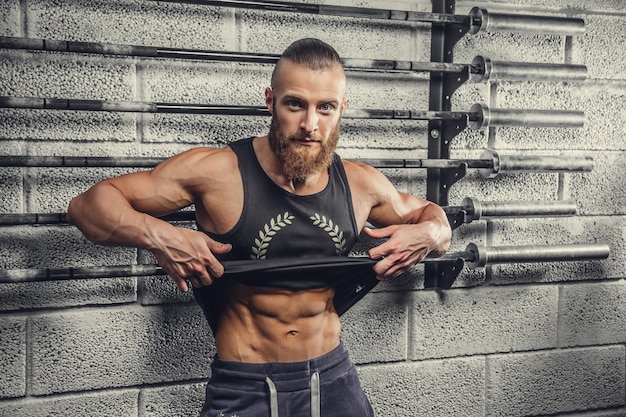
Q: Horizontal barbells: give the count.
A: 6